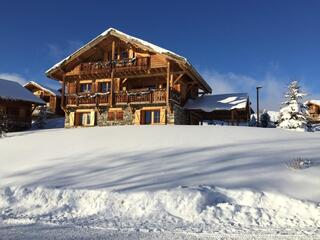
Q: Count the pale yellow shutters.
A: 4